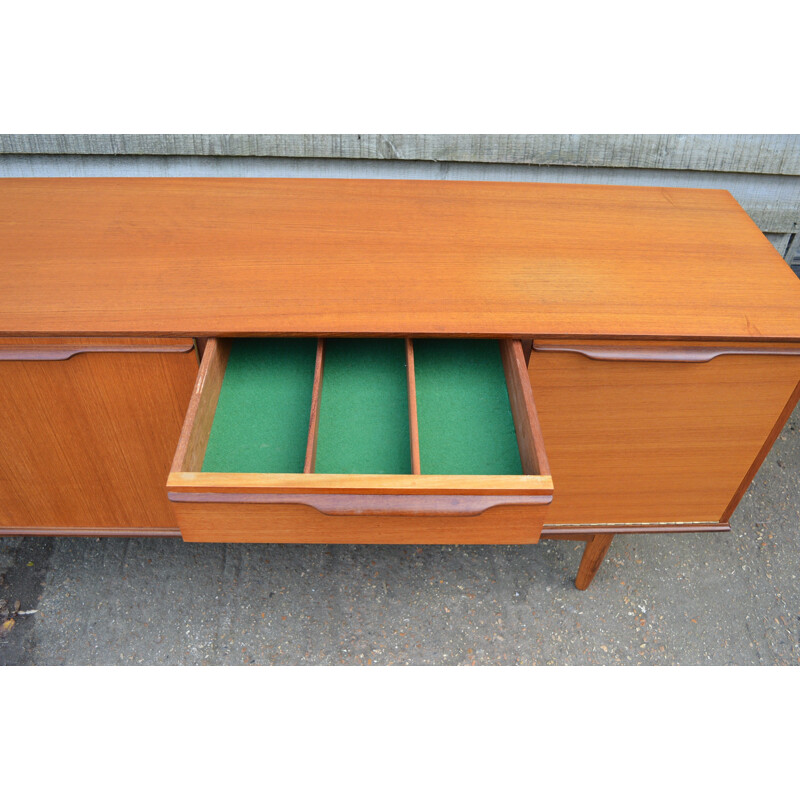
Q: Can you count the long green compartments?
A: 3